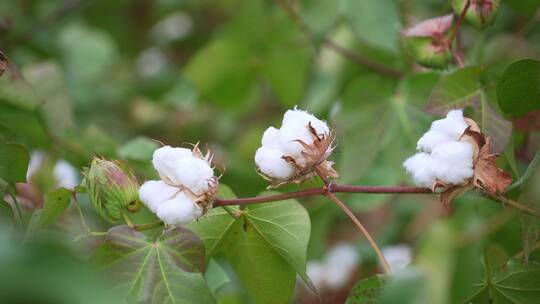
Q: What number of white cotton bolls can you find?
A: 3